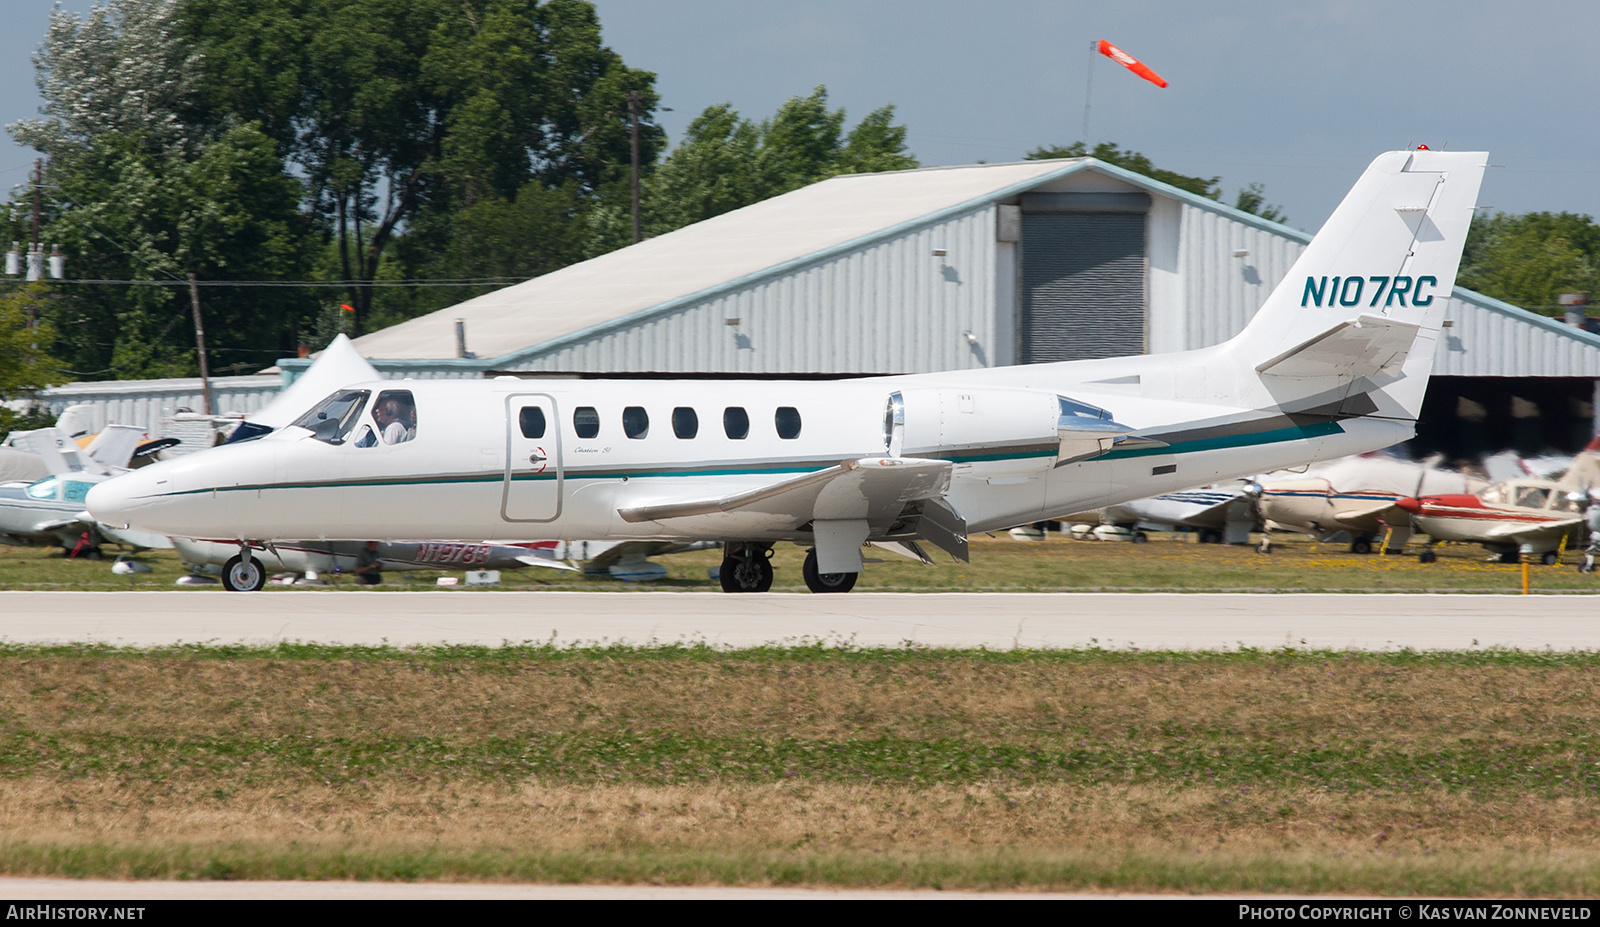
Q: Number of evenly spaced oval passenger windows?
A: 6